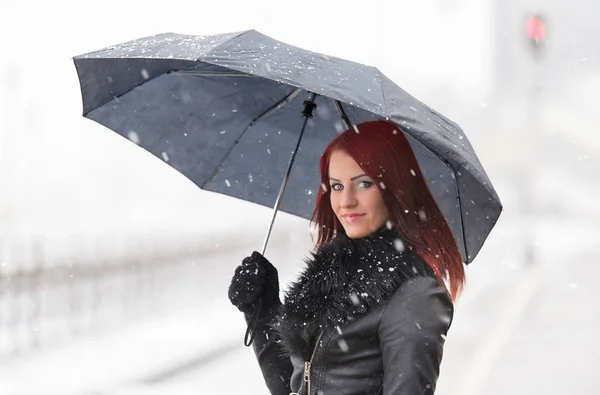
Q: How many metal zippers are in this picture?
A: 1